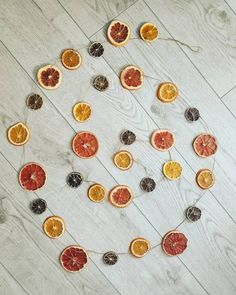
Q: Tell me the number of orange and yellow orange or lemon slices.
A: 11